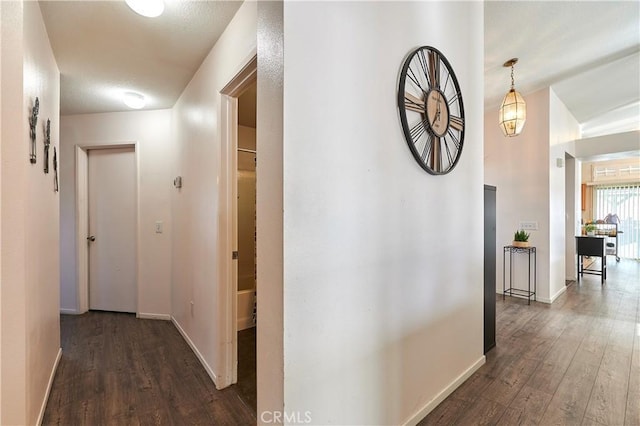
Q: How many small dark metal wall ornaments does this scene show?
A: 3